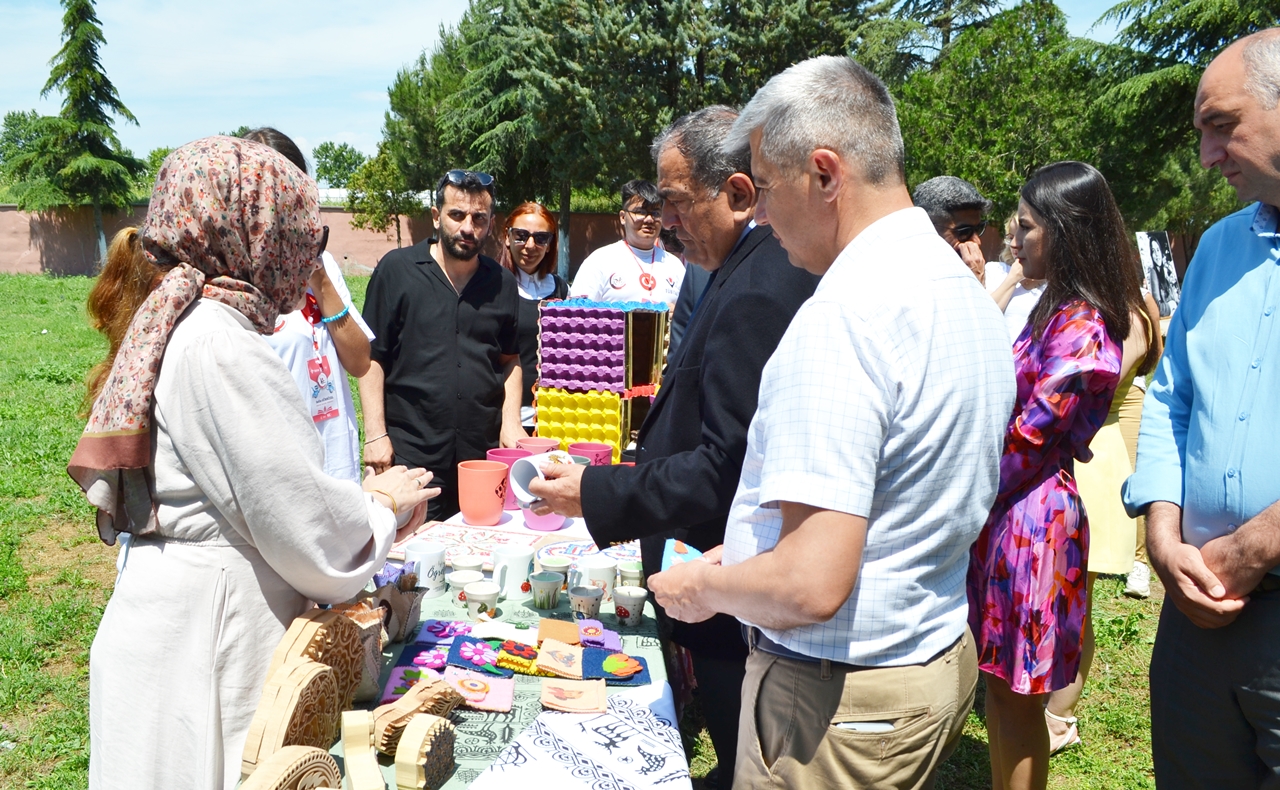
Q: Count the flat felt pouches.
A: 12